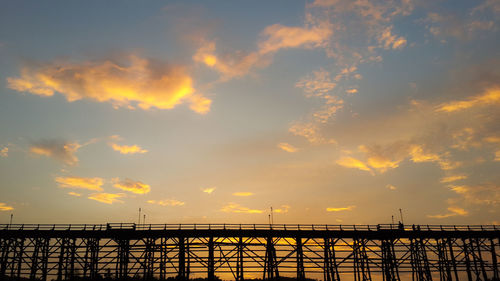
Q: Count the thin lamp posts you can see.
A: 7